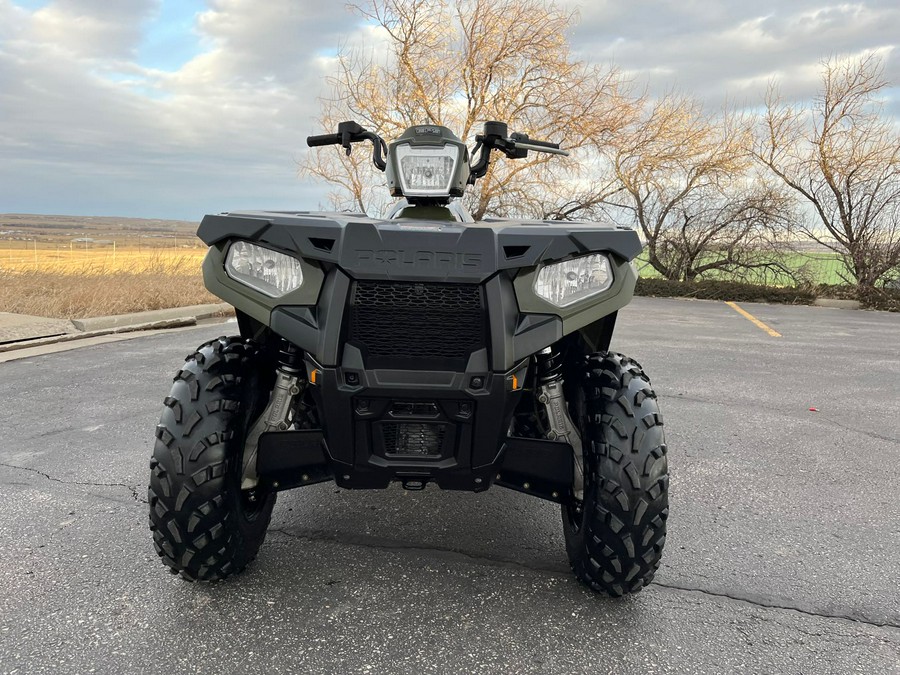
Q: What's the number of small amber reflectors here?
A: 2